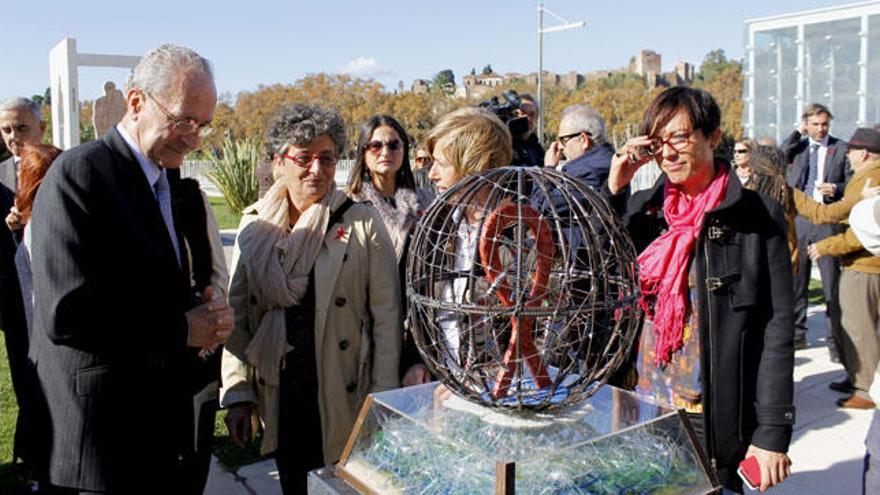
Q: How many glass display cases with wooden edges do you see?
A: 1